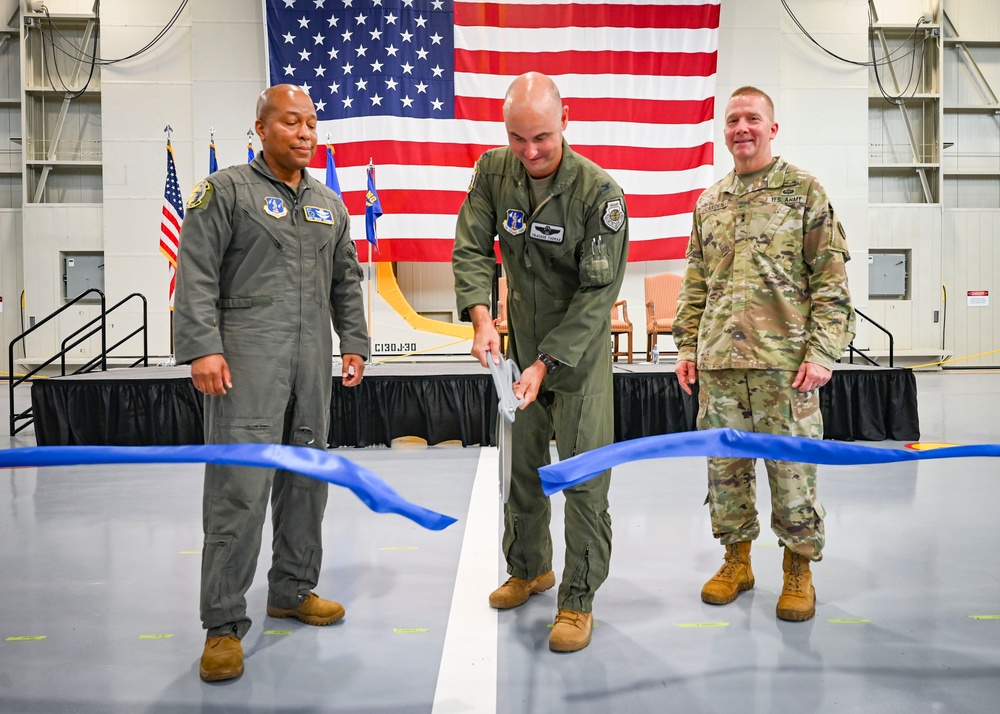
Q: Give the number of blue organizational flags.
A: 4